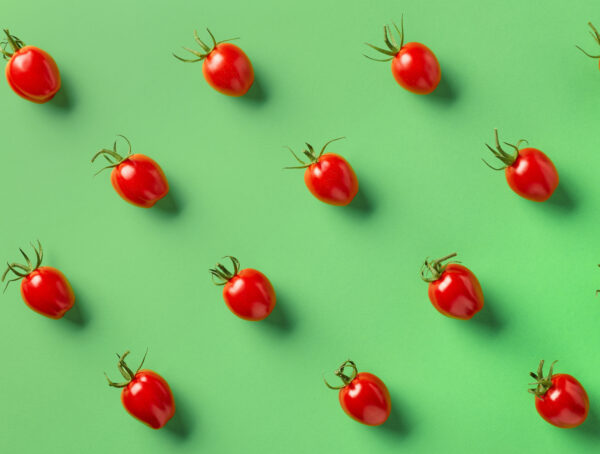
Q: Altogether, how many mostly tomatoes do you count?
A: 12